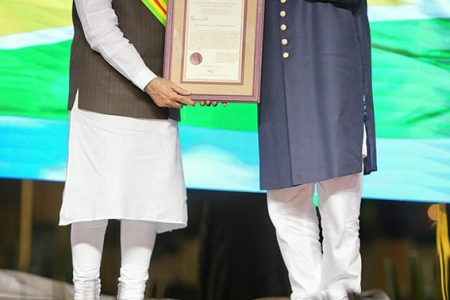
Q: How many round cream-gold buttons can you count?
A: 5